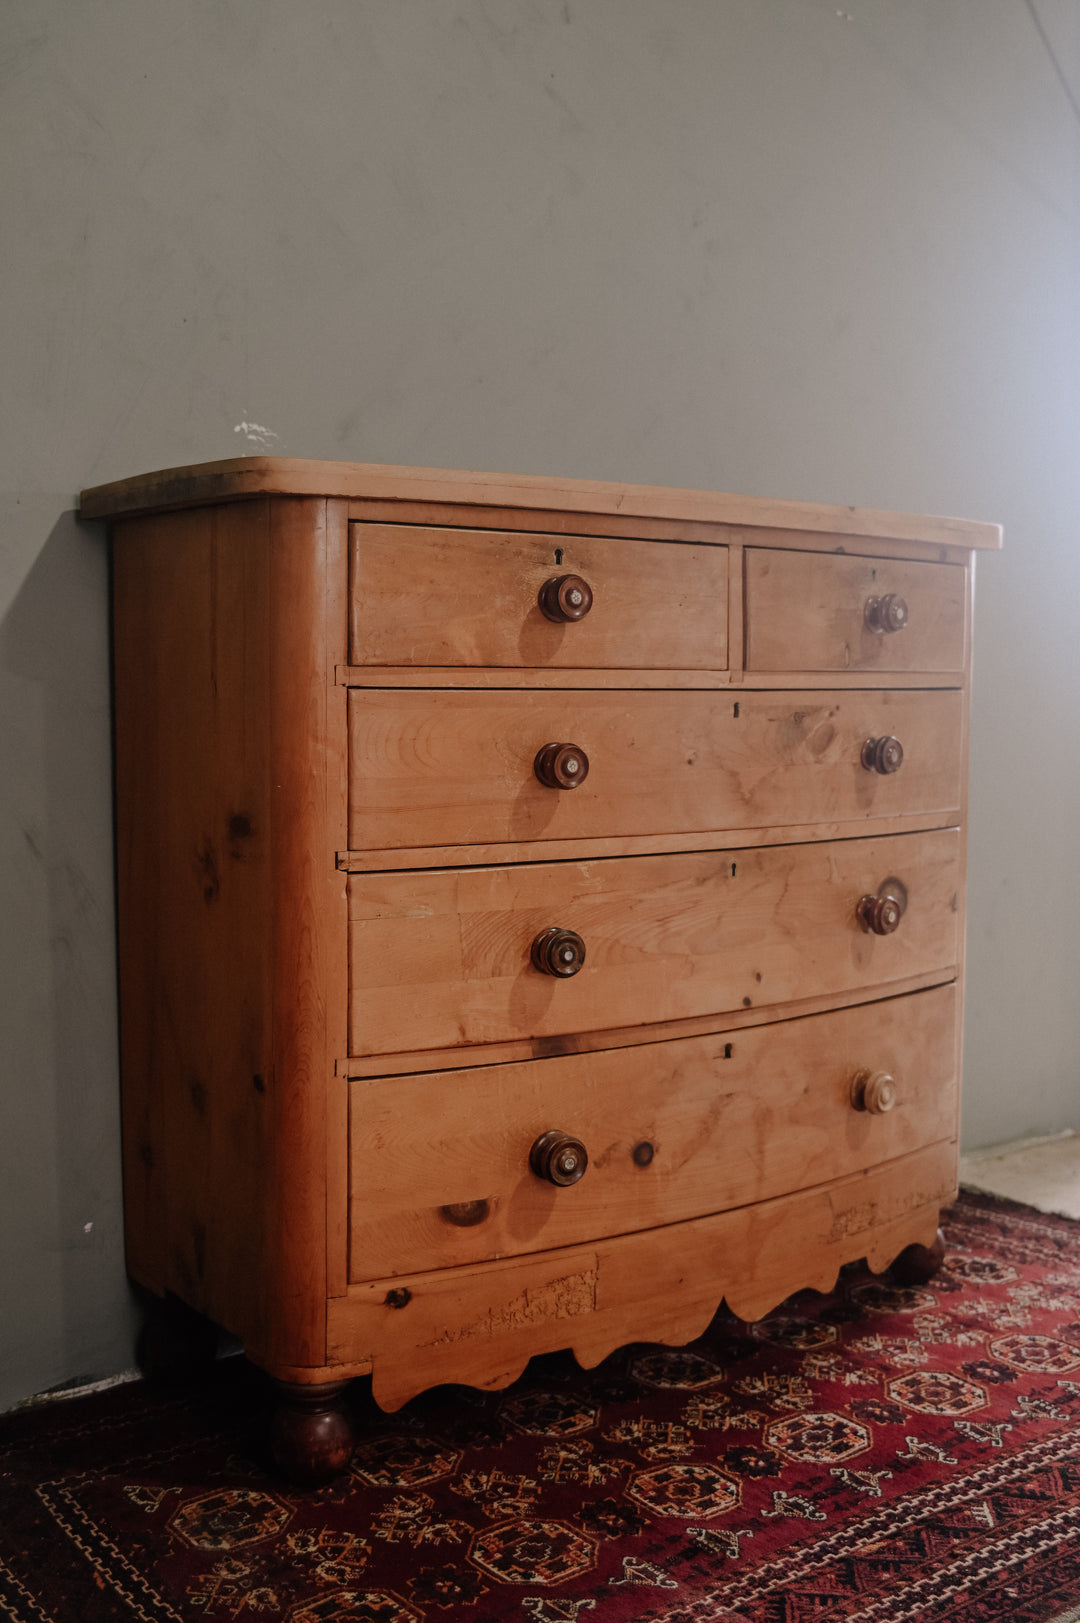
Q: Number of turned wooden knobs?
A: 8